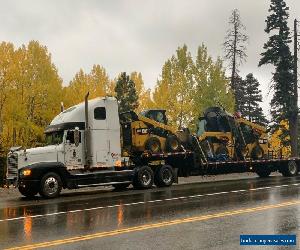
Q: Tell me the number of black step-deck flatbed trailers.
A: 1